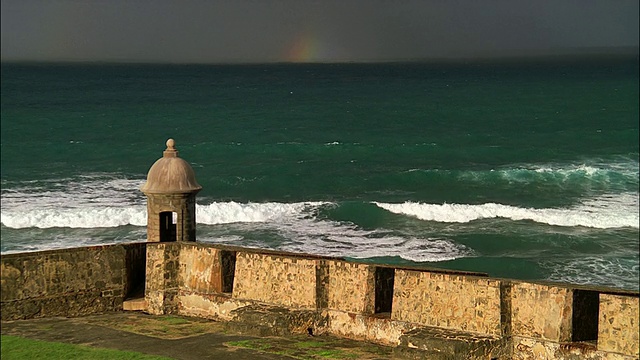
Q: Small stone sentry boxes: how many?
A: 1